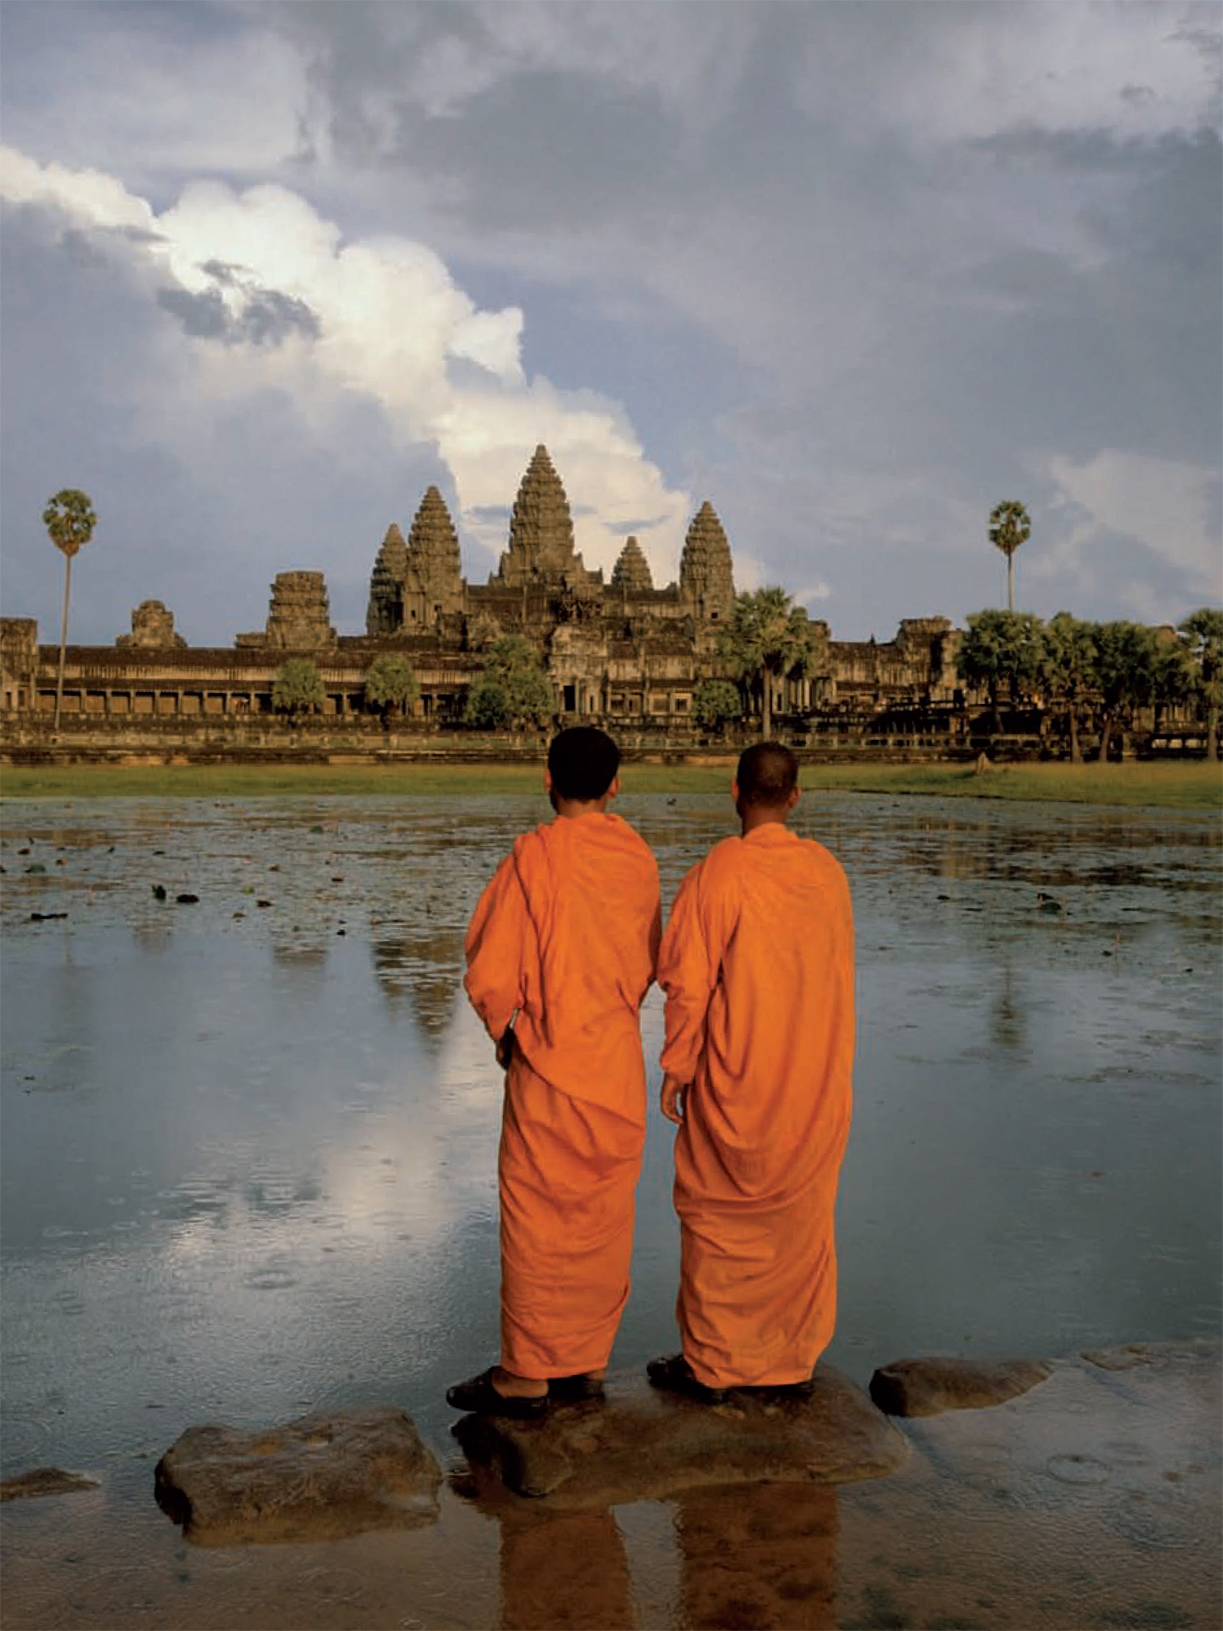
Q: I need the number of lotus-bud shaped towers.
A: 5